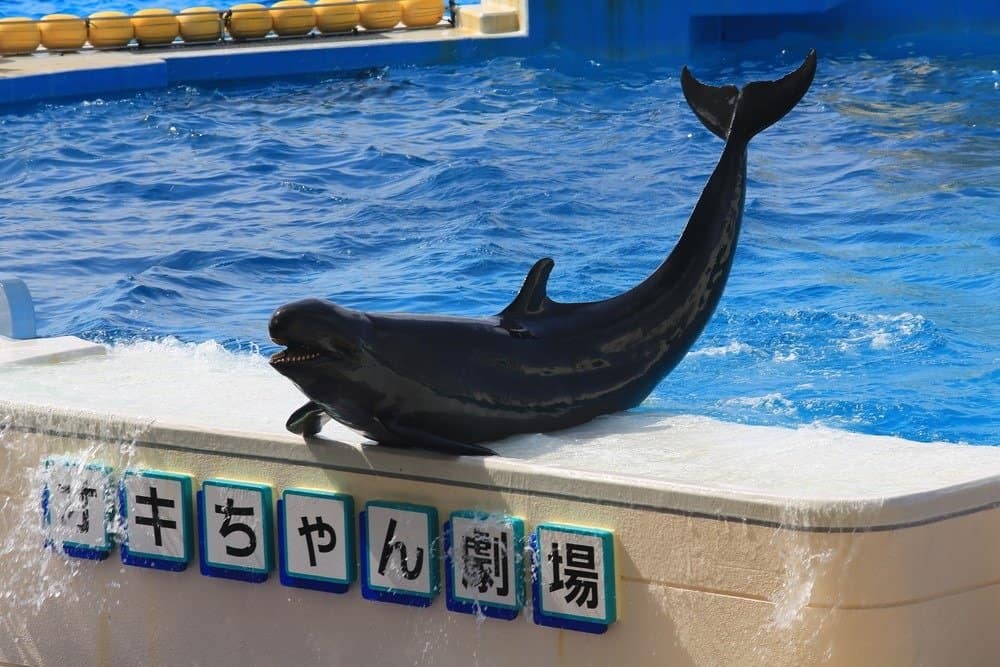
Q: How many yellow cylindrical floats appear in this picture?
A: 10